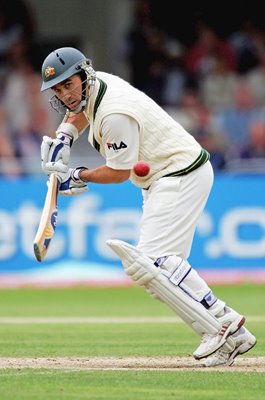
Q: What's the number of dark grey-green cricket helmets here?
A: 1